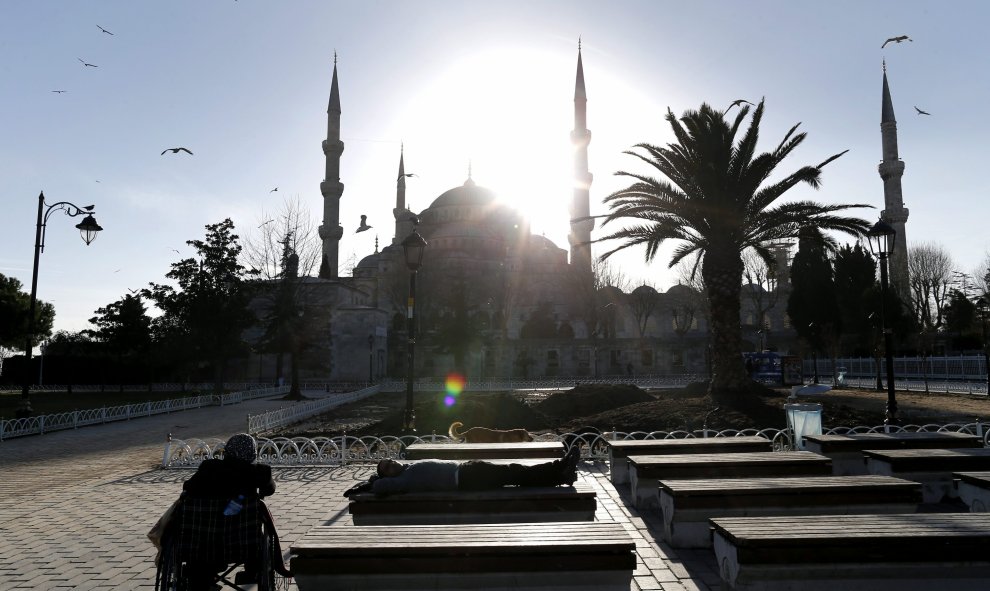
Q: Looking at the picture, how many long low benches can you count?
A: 11